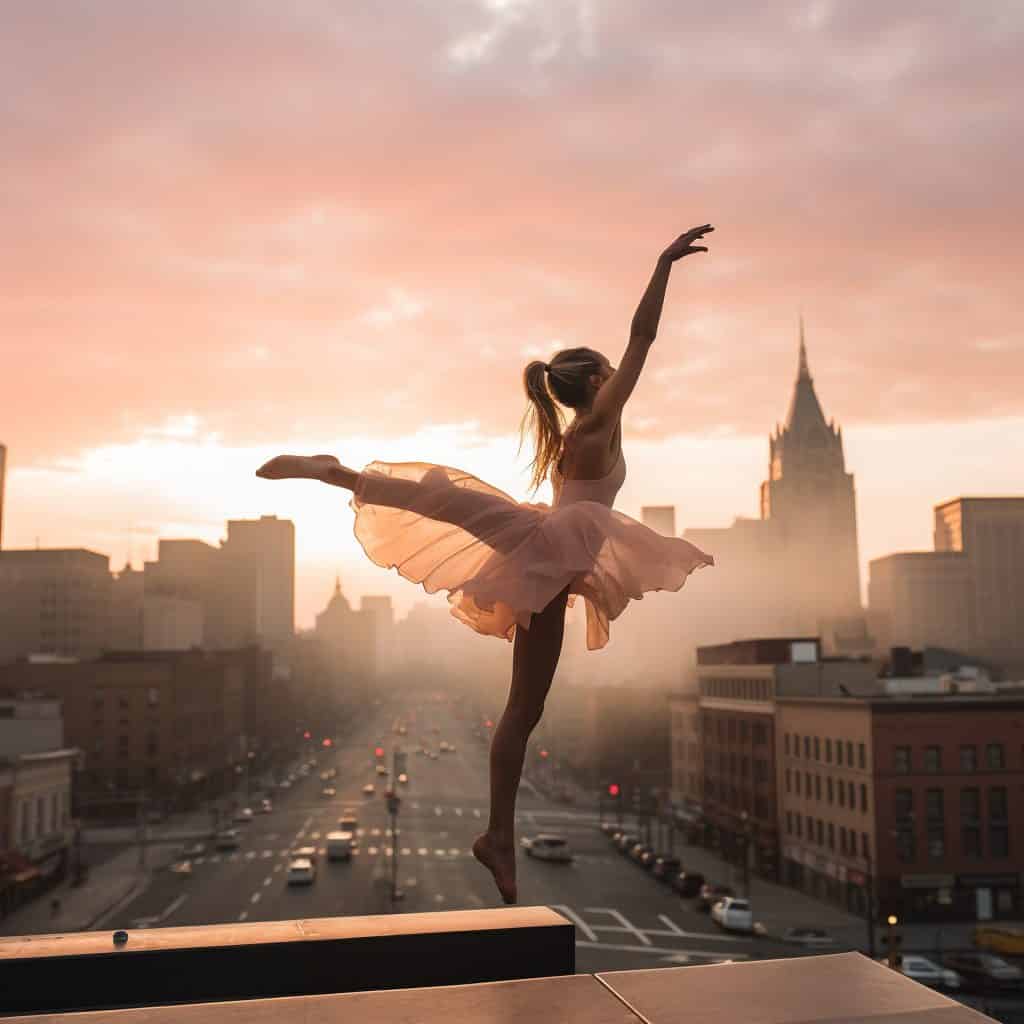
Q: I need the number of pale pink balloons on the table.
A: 0